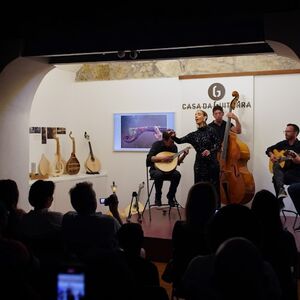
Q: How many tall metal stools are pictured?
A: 2